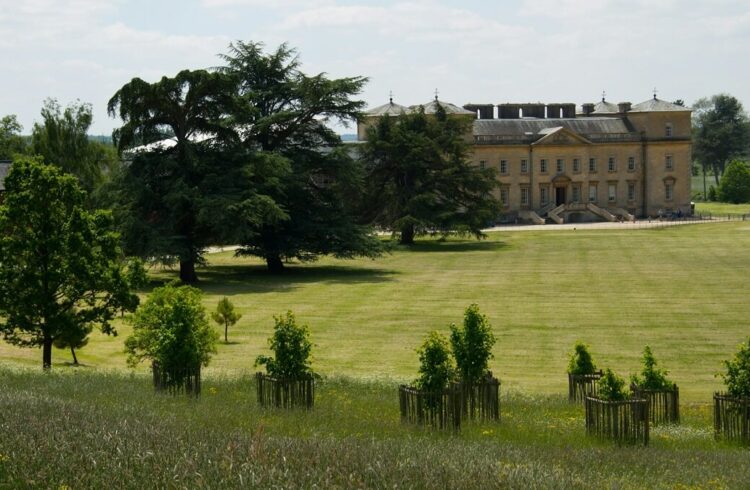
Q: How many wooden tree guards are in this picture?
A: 8